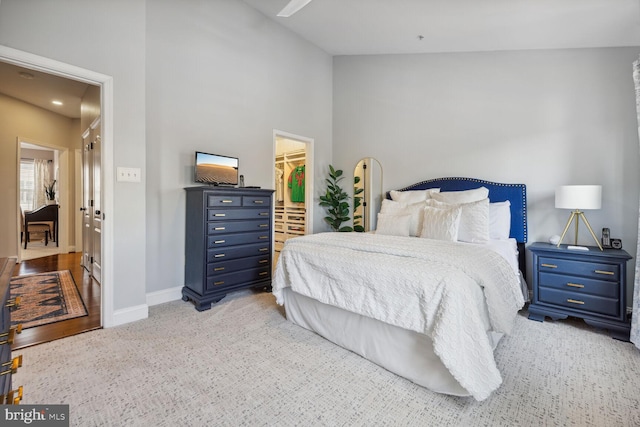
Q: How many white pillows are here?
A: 7